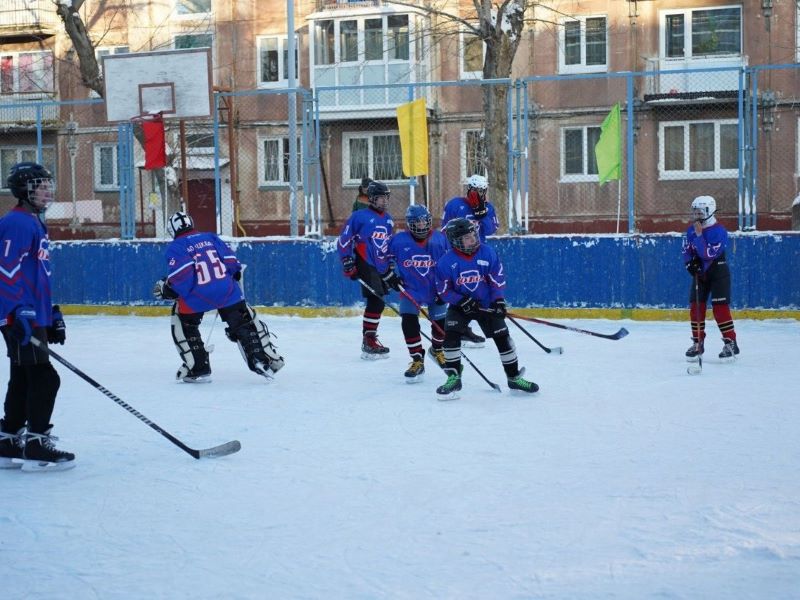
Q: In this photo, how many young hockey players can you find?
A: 7